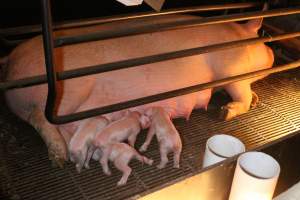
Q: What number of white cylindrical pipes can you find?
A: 2